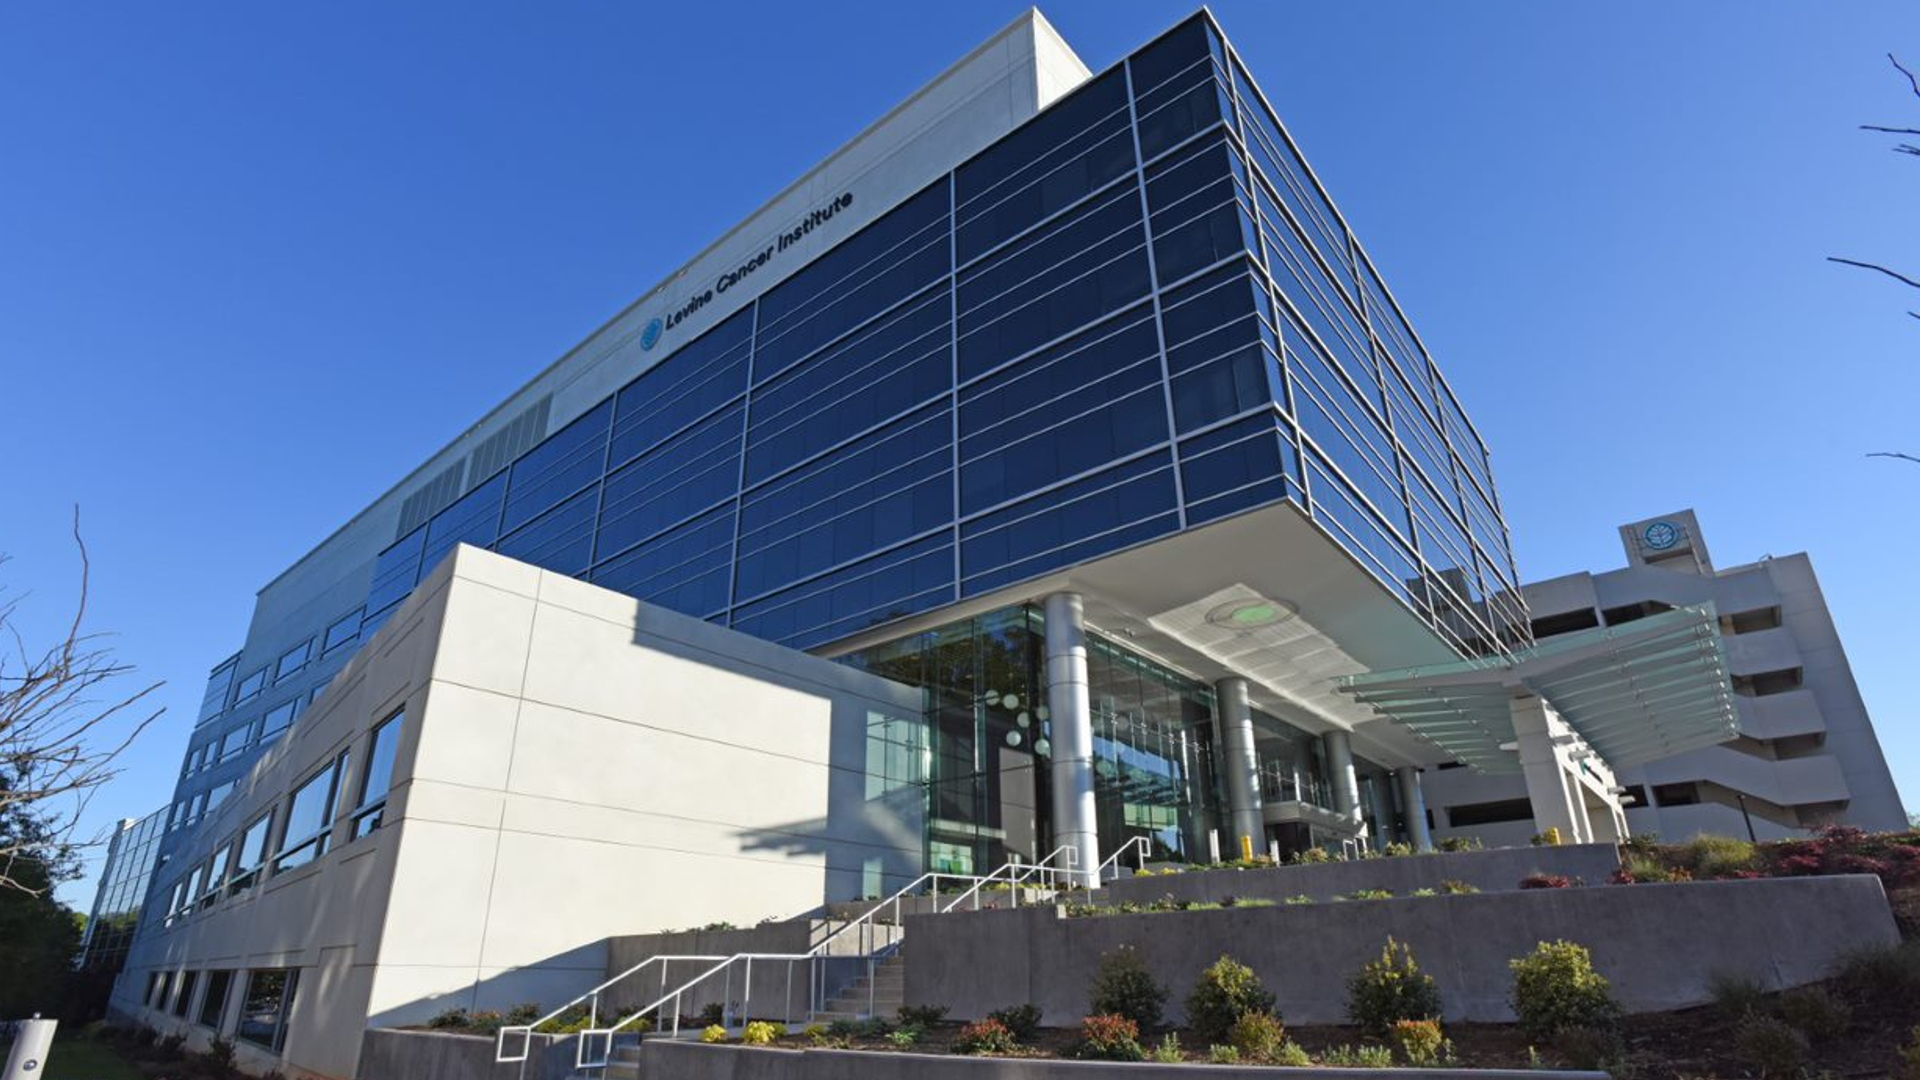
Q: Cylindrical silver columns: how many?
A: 4